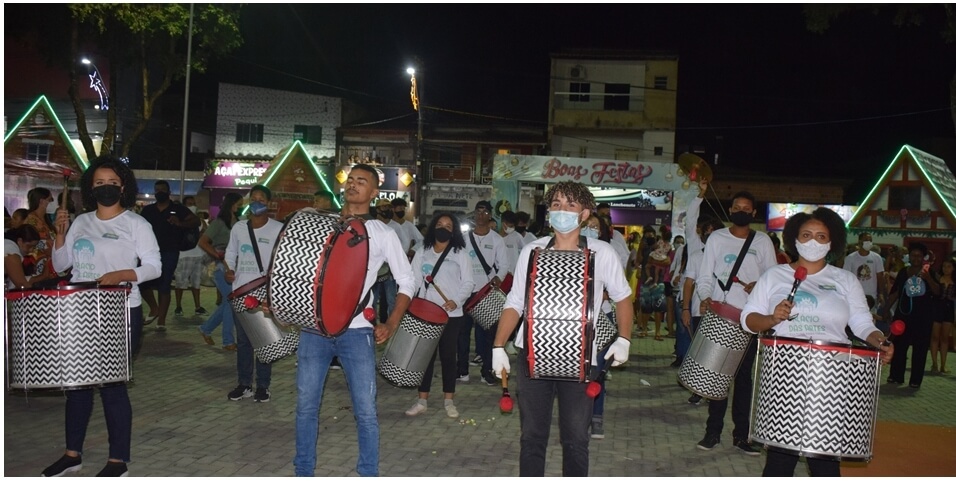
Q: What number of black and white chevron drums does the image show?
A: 9